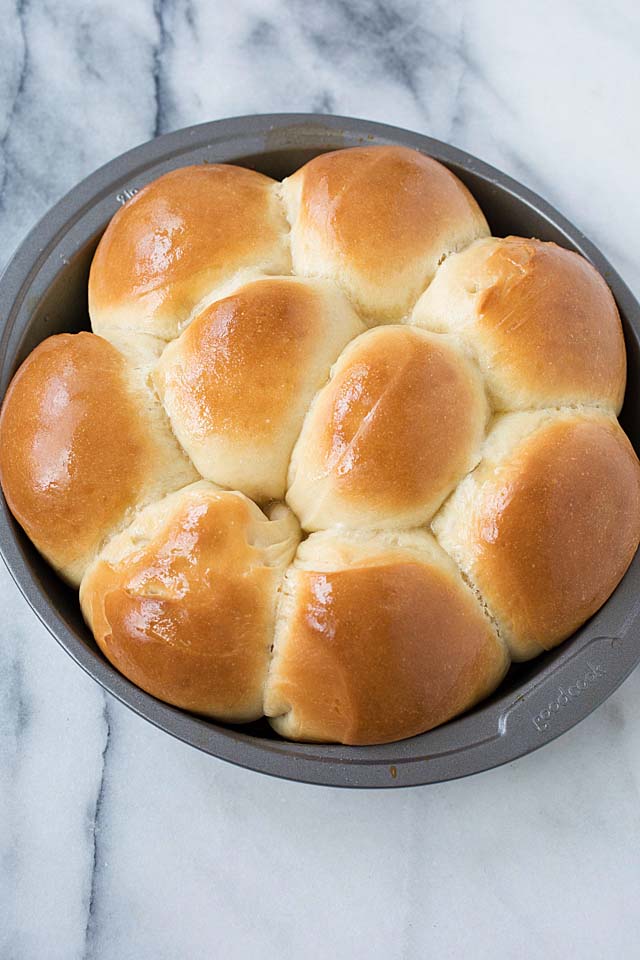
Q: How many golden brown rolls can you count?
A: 9